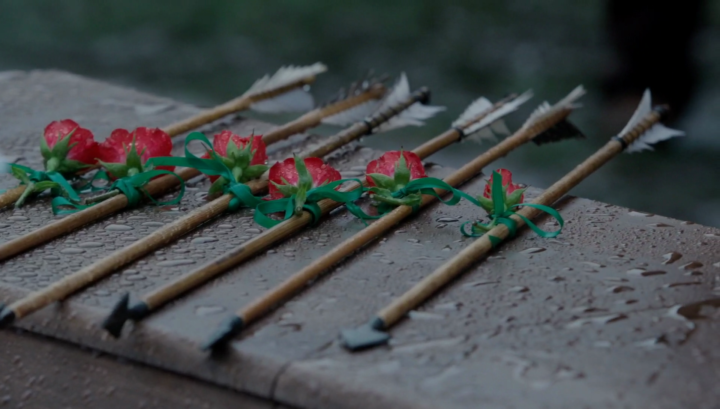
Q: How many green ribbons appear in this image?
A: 6